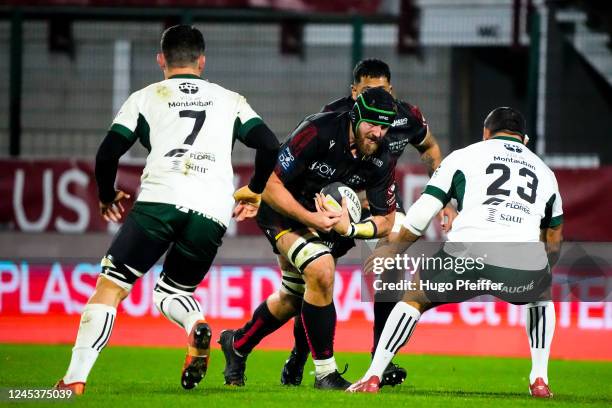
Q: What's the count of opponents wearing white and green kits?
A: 2